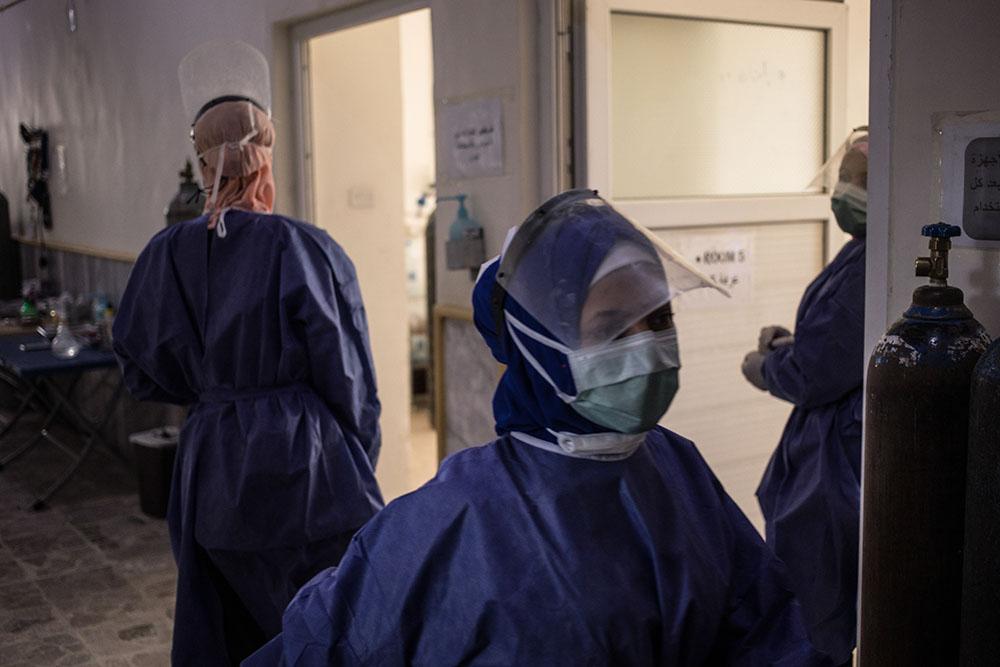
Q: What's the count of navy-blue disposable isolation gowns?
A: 3